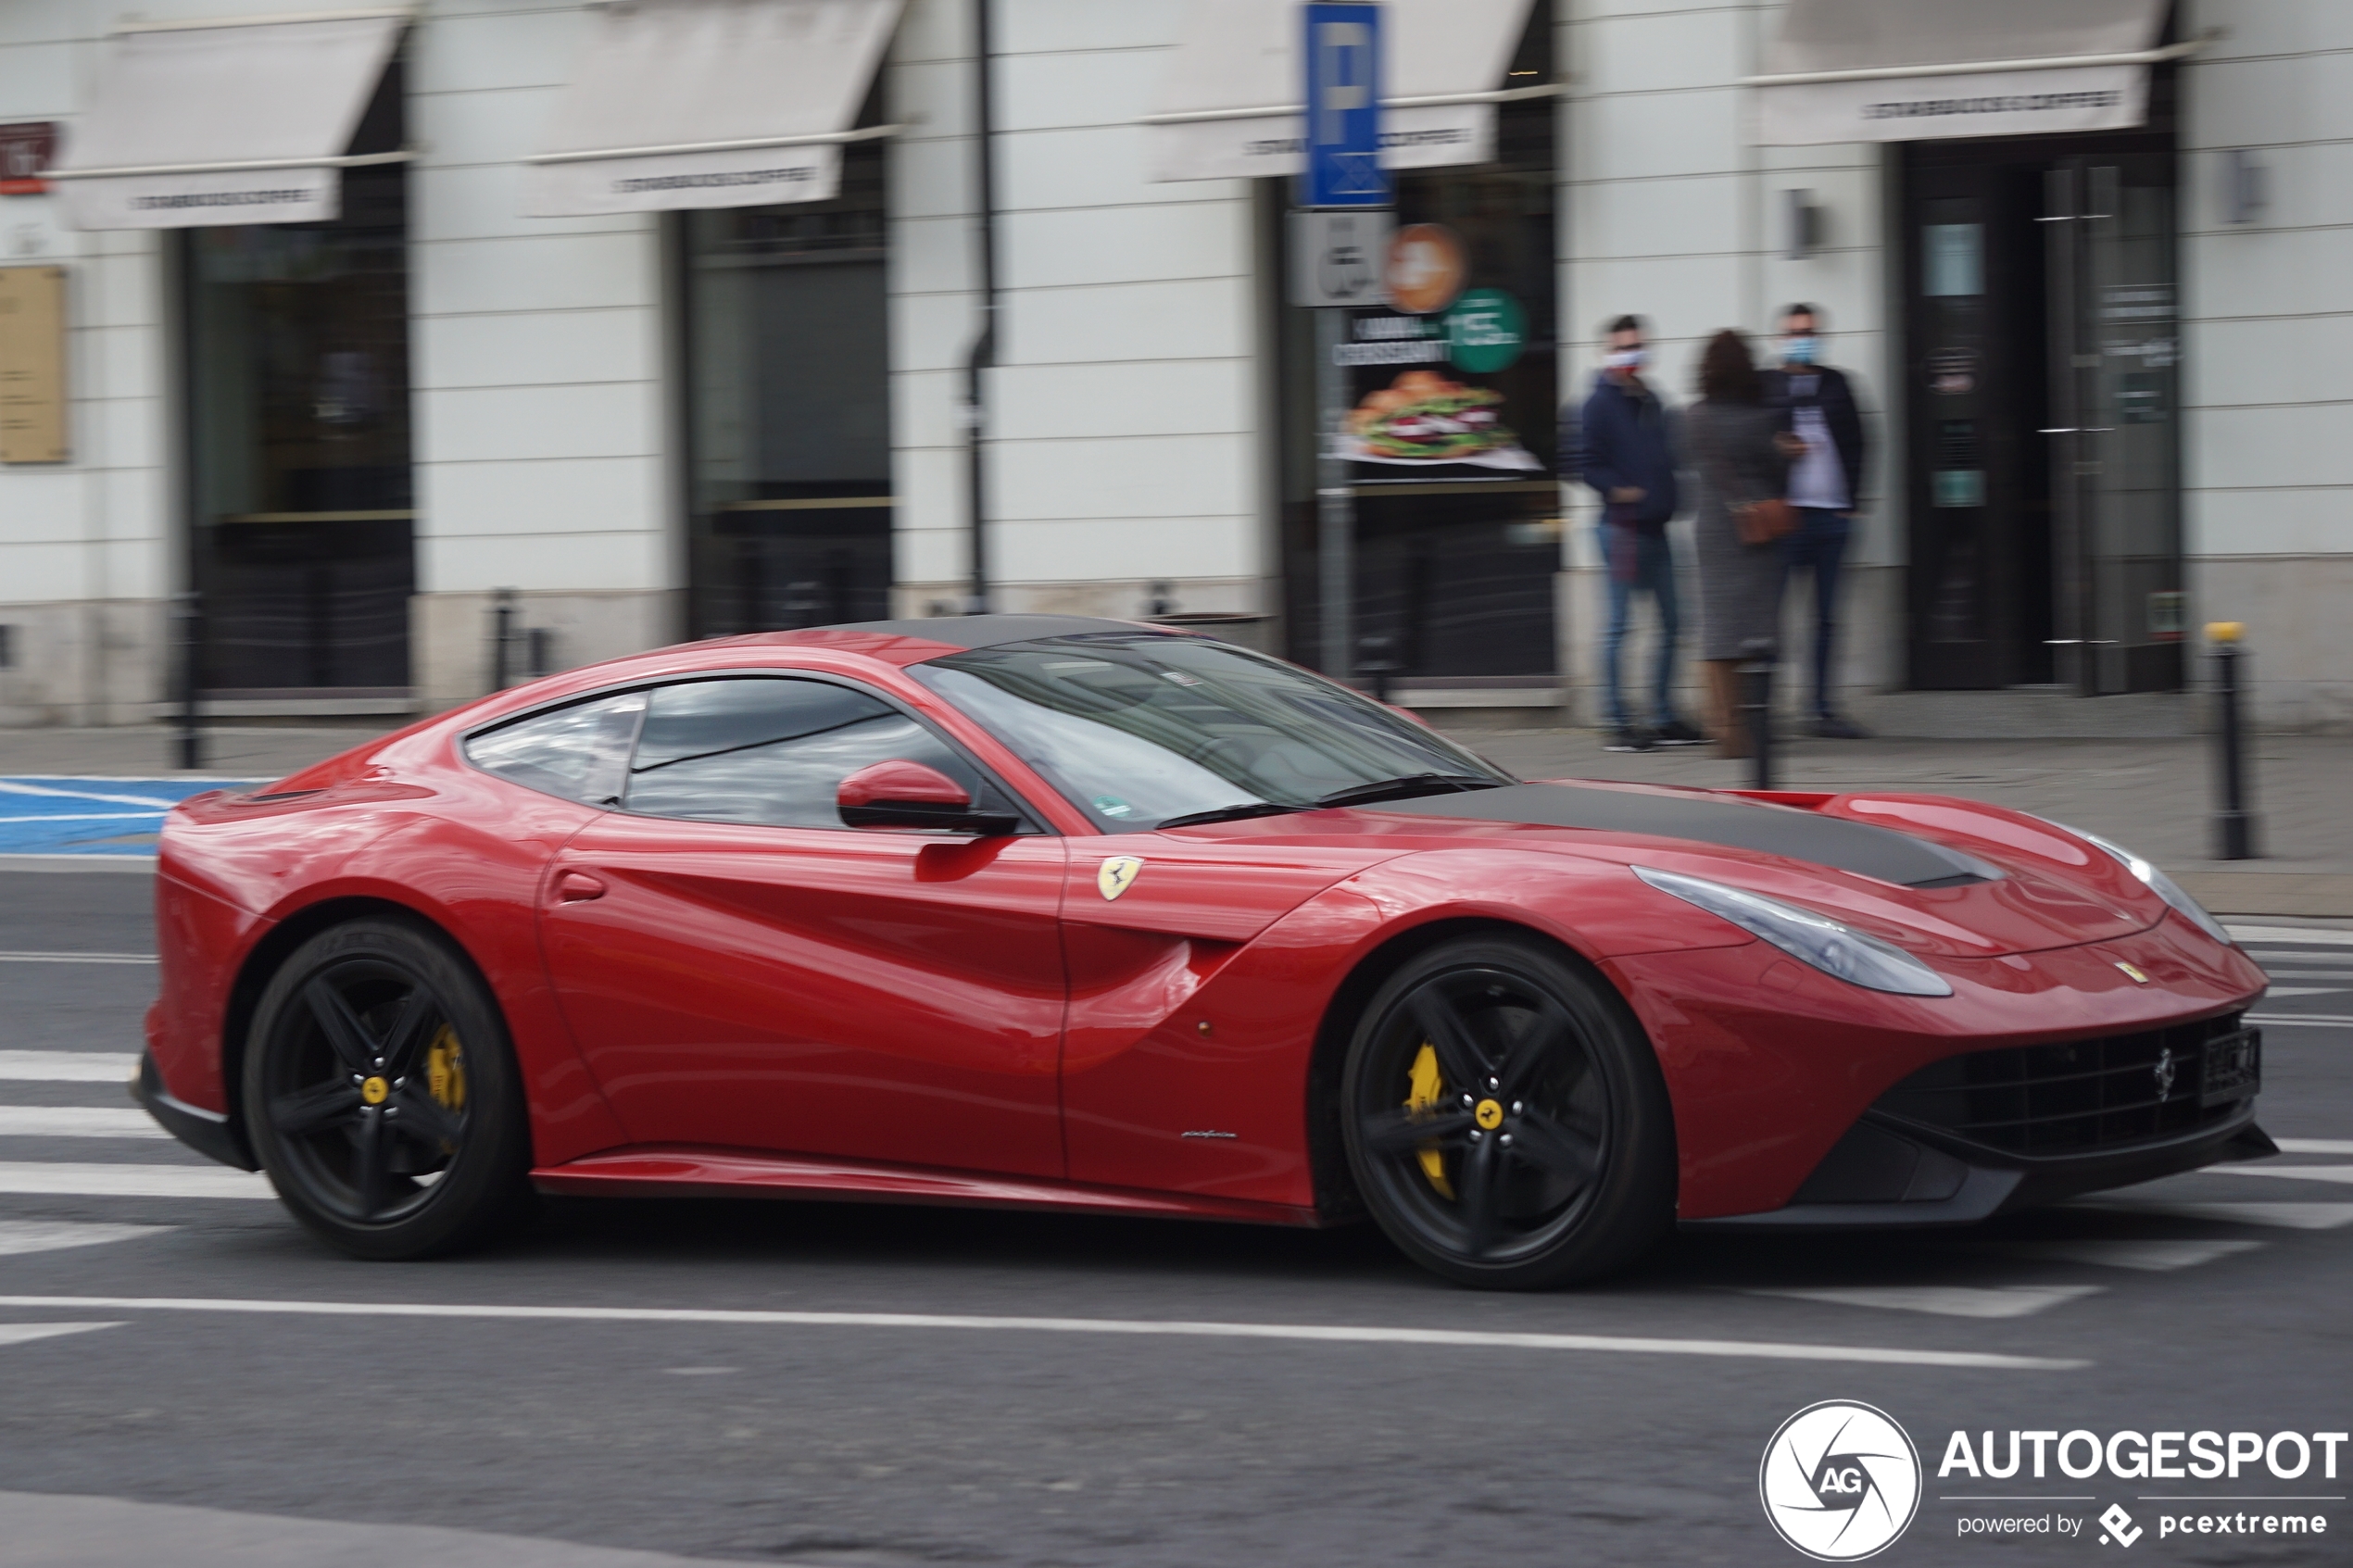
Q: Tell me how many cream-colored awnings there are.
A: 4